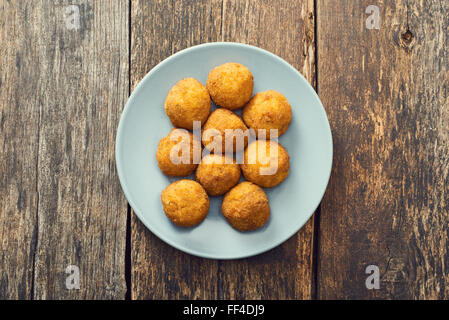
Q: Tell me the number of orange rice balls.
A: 9